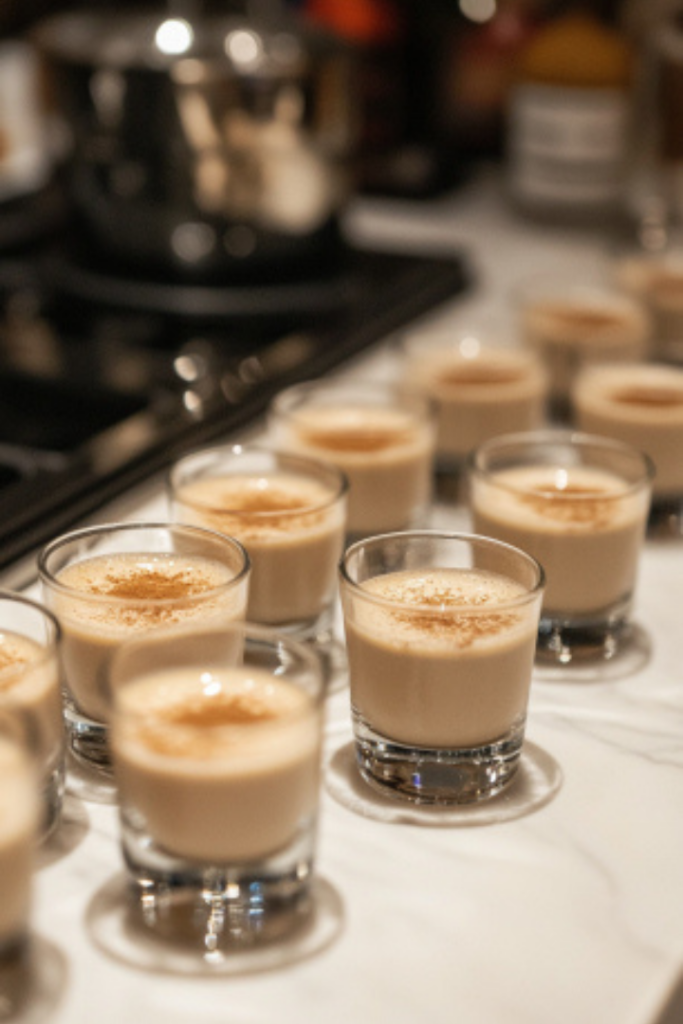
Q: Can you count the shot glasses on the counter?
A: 12